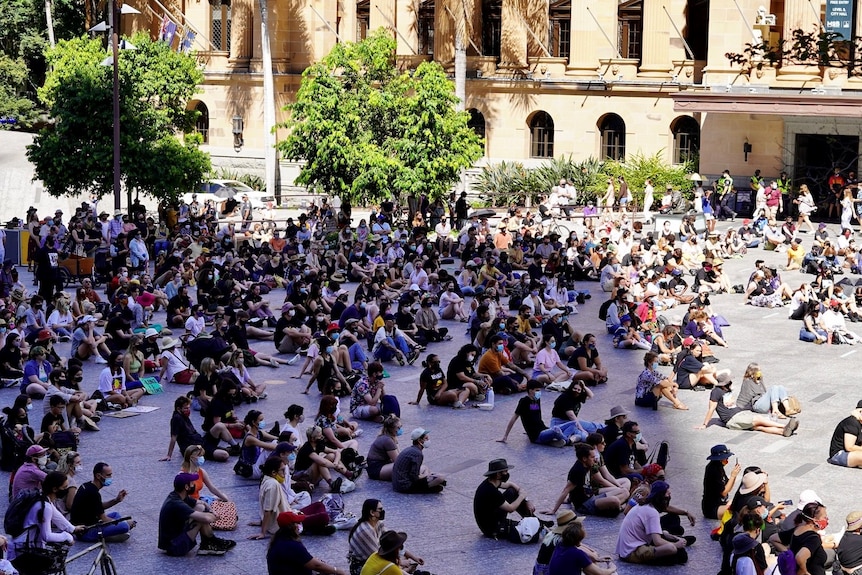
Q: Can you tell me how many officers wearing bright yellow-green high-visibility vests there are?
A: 4